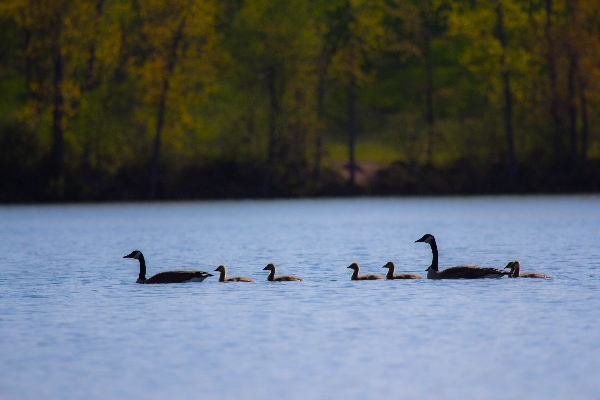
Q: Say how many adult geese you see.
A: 2